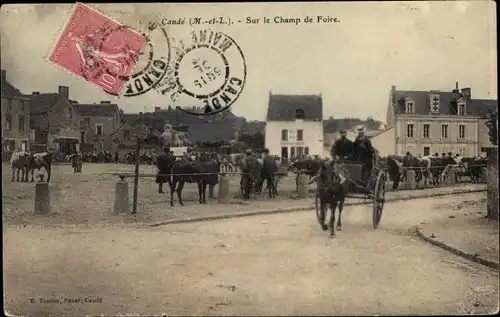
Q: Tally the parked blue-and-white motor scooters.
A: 0